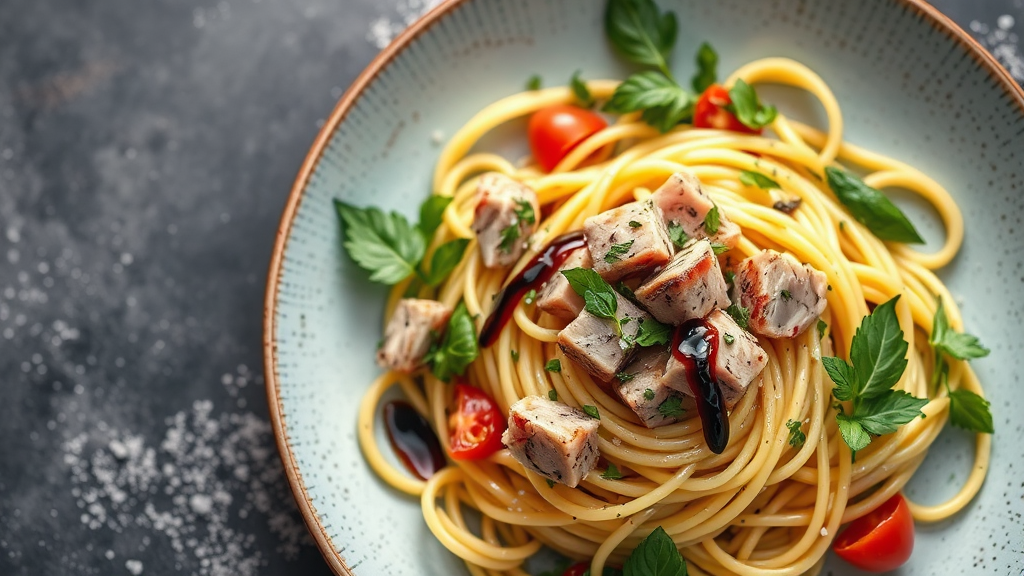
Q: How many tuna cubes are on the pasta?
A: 11